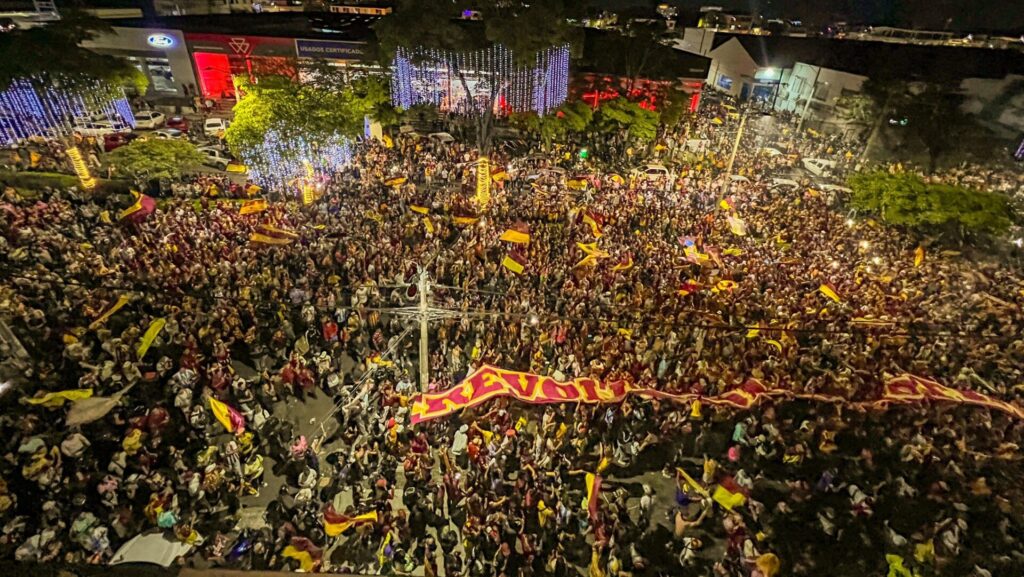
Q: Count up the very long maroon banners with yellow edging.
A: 1